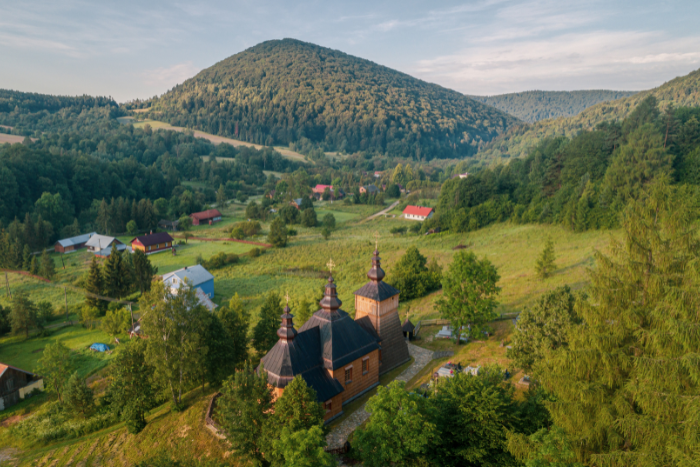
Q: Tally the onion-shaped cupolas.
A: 3